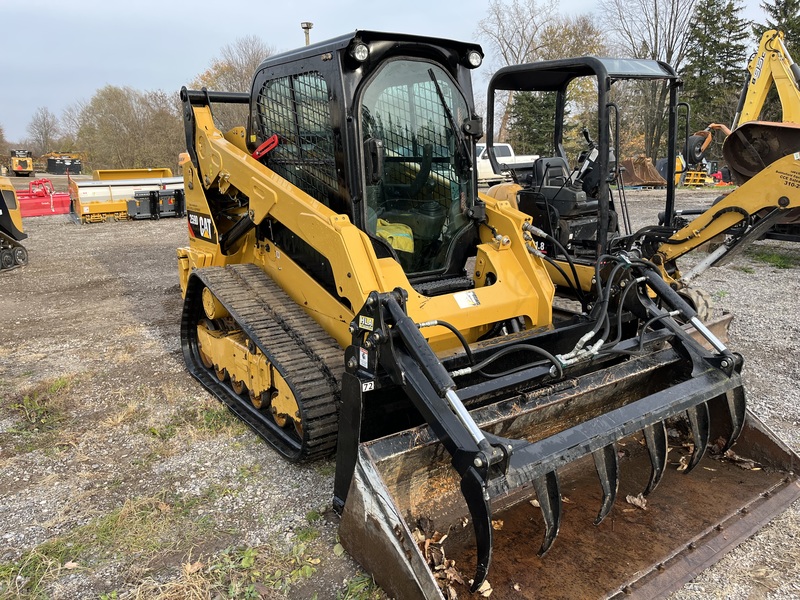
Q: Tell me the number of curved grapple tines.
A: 6